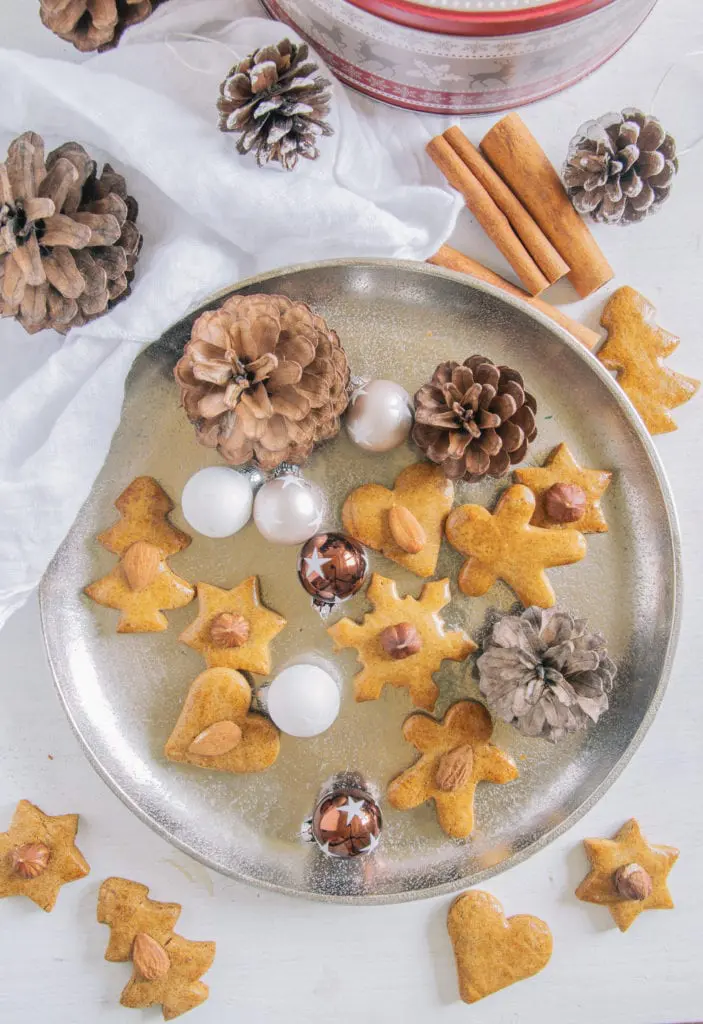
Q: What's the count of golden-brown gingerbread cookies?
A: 13